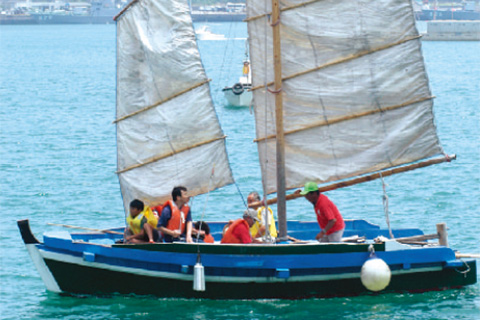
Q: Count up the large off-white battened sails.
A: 2